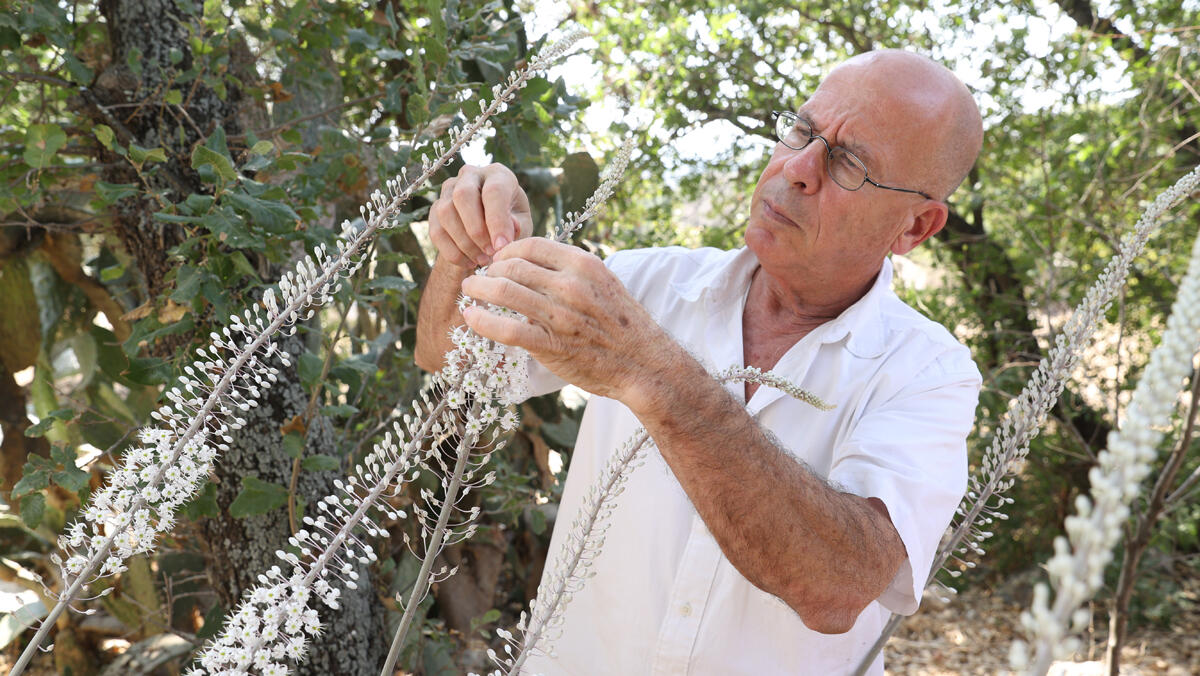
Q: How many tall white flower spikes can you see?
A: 6